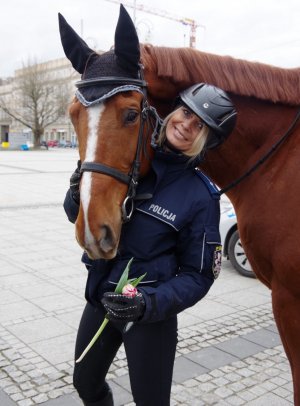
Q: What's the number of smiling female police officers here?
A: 1